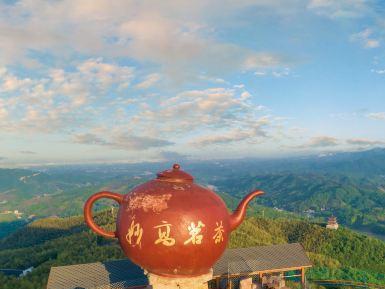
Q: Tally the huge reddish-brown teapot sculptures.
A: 1